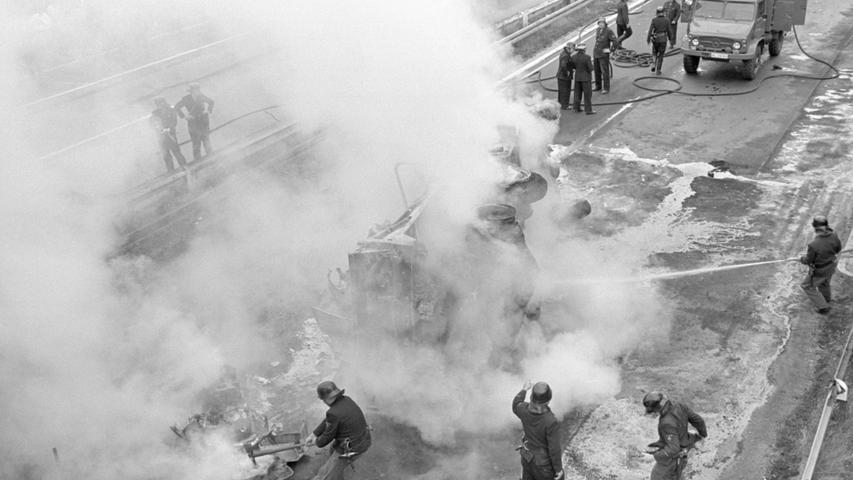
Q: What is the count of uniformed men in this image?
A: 12